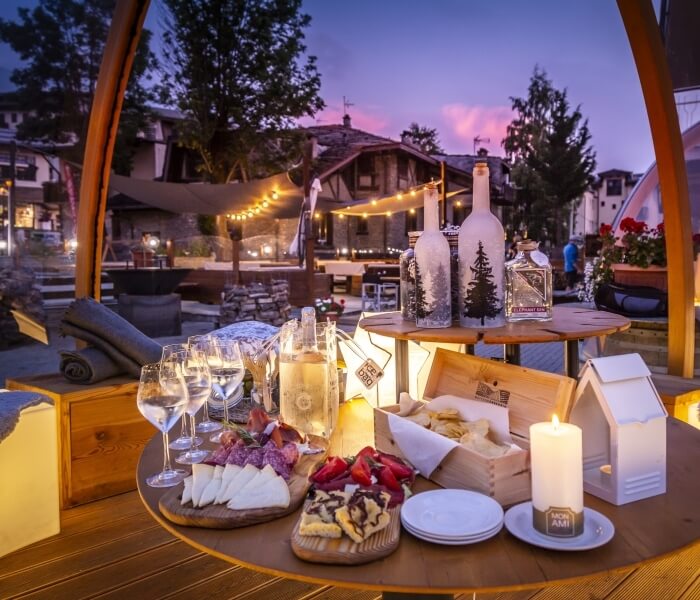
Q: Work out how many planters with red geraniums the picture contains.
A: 1